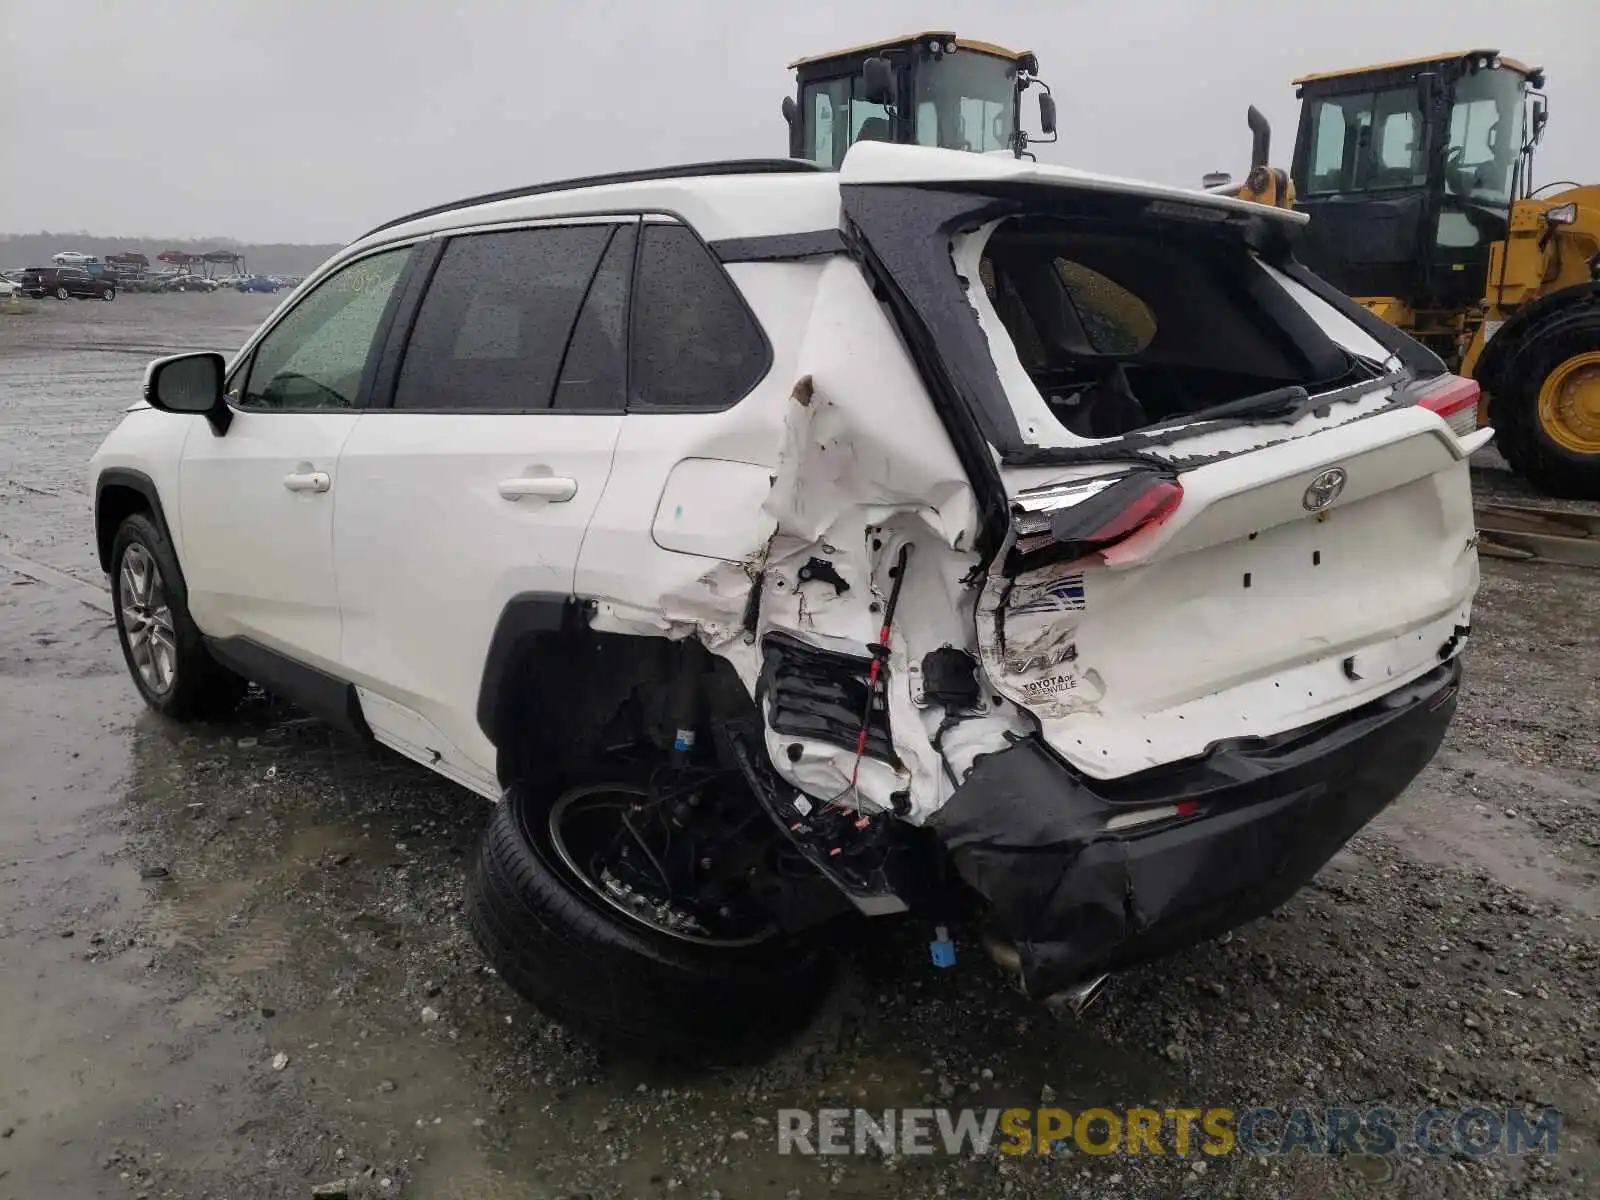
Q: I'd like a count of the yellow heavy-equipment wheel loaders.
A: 2